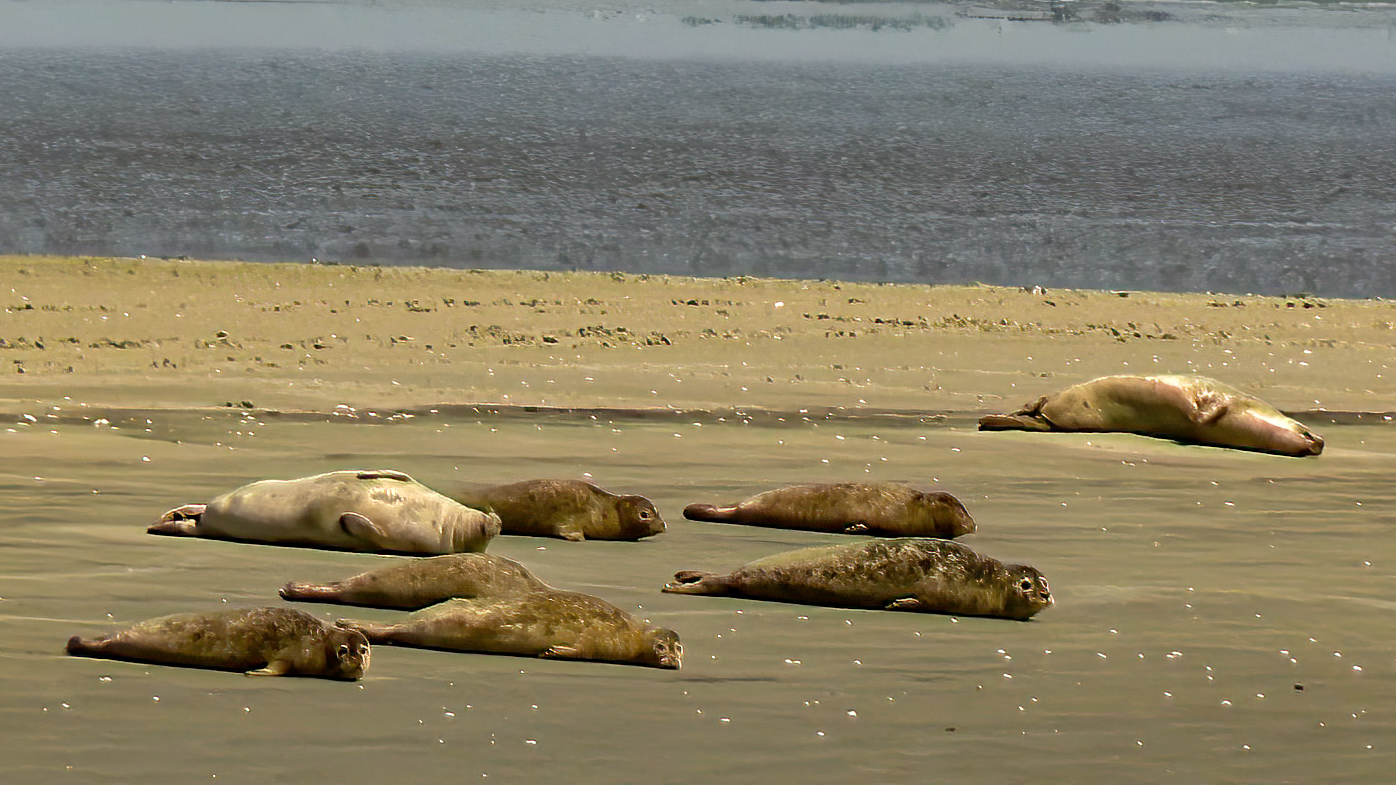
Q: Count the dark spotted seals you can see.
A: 6